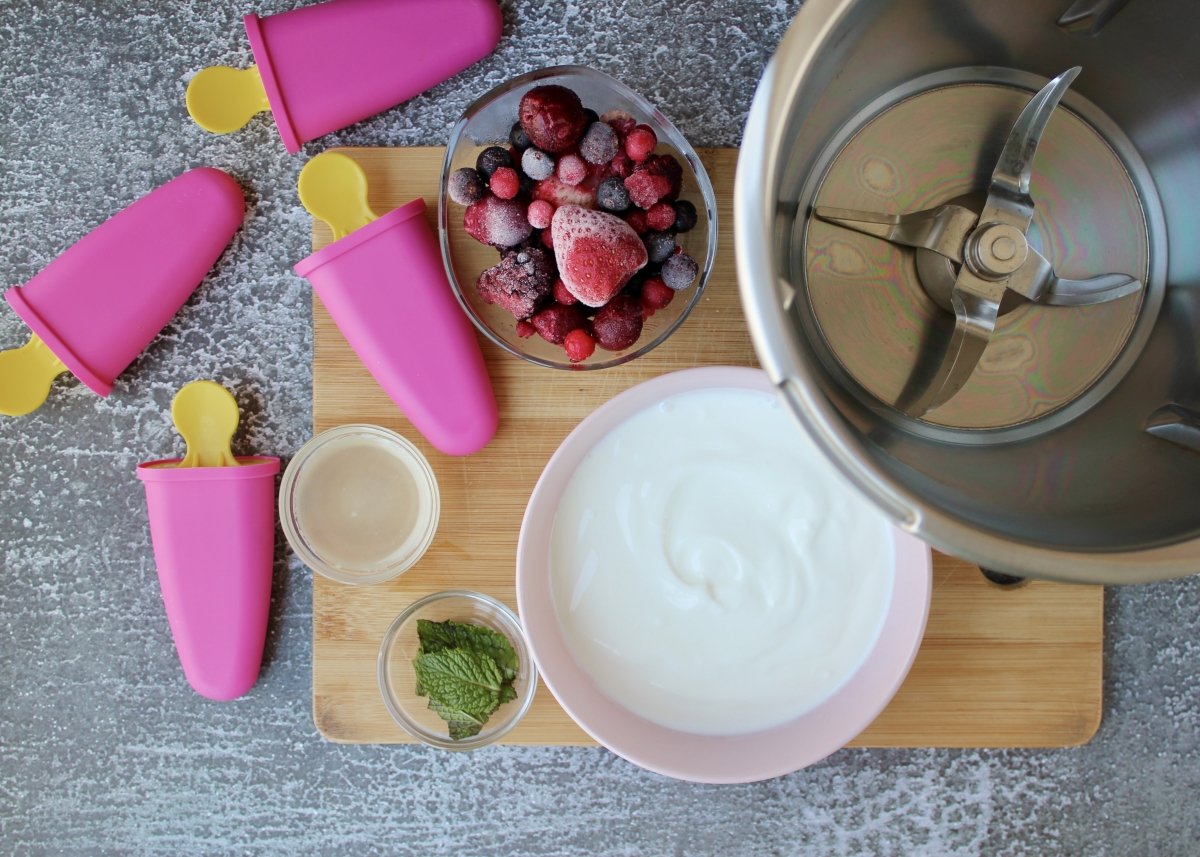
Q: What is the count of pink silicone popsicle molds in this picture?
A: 4